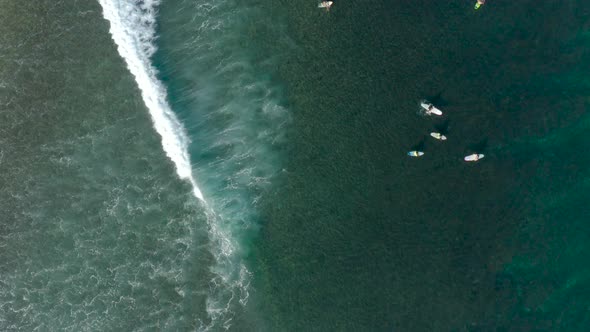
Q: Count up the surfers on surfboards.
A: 6